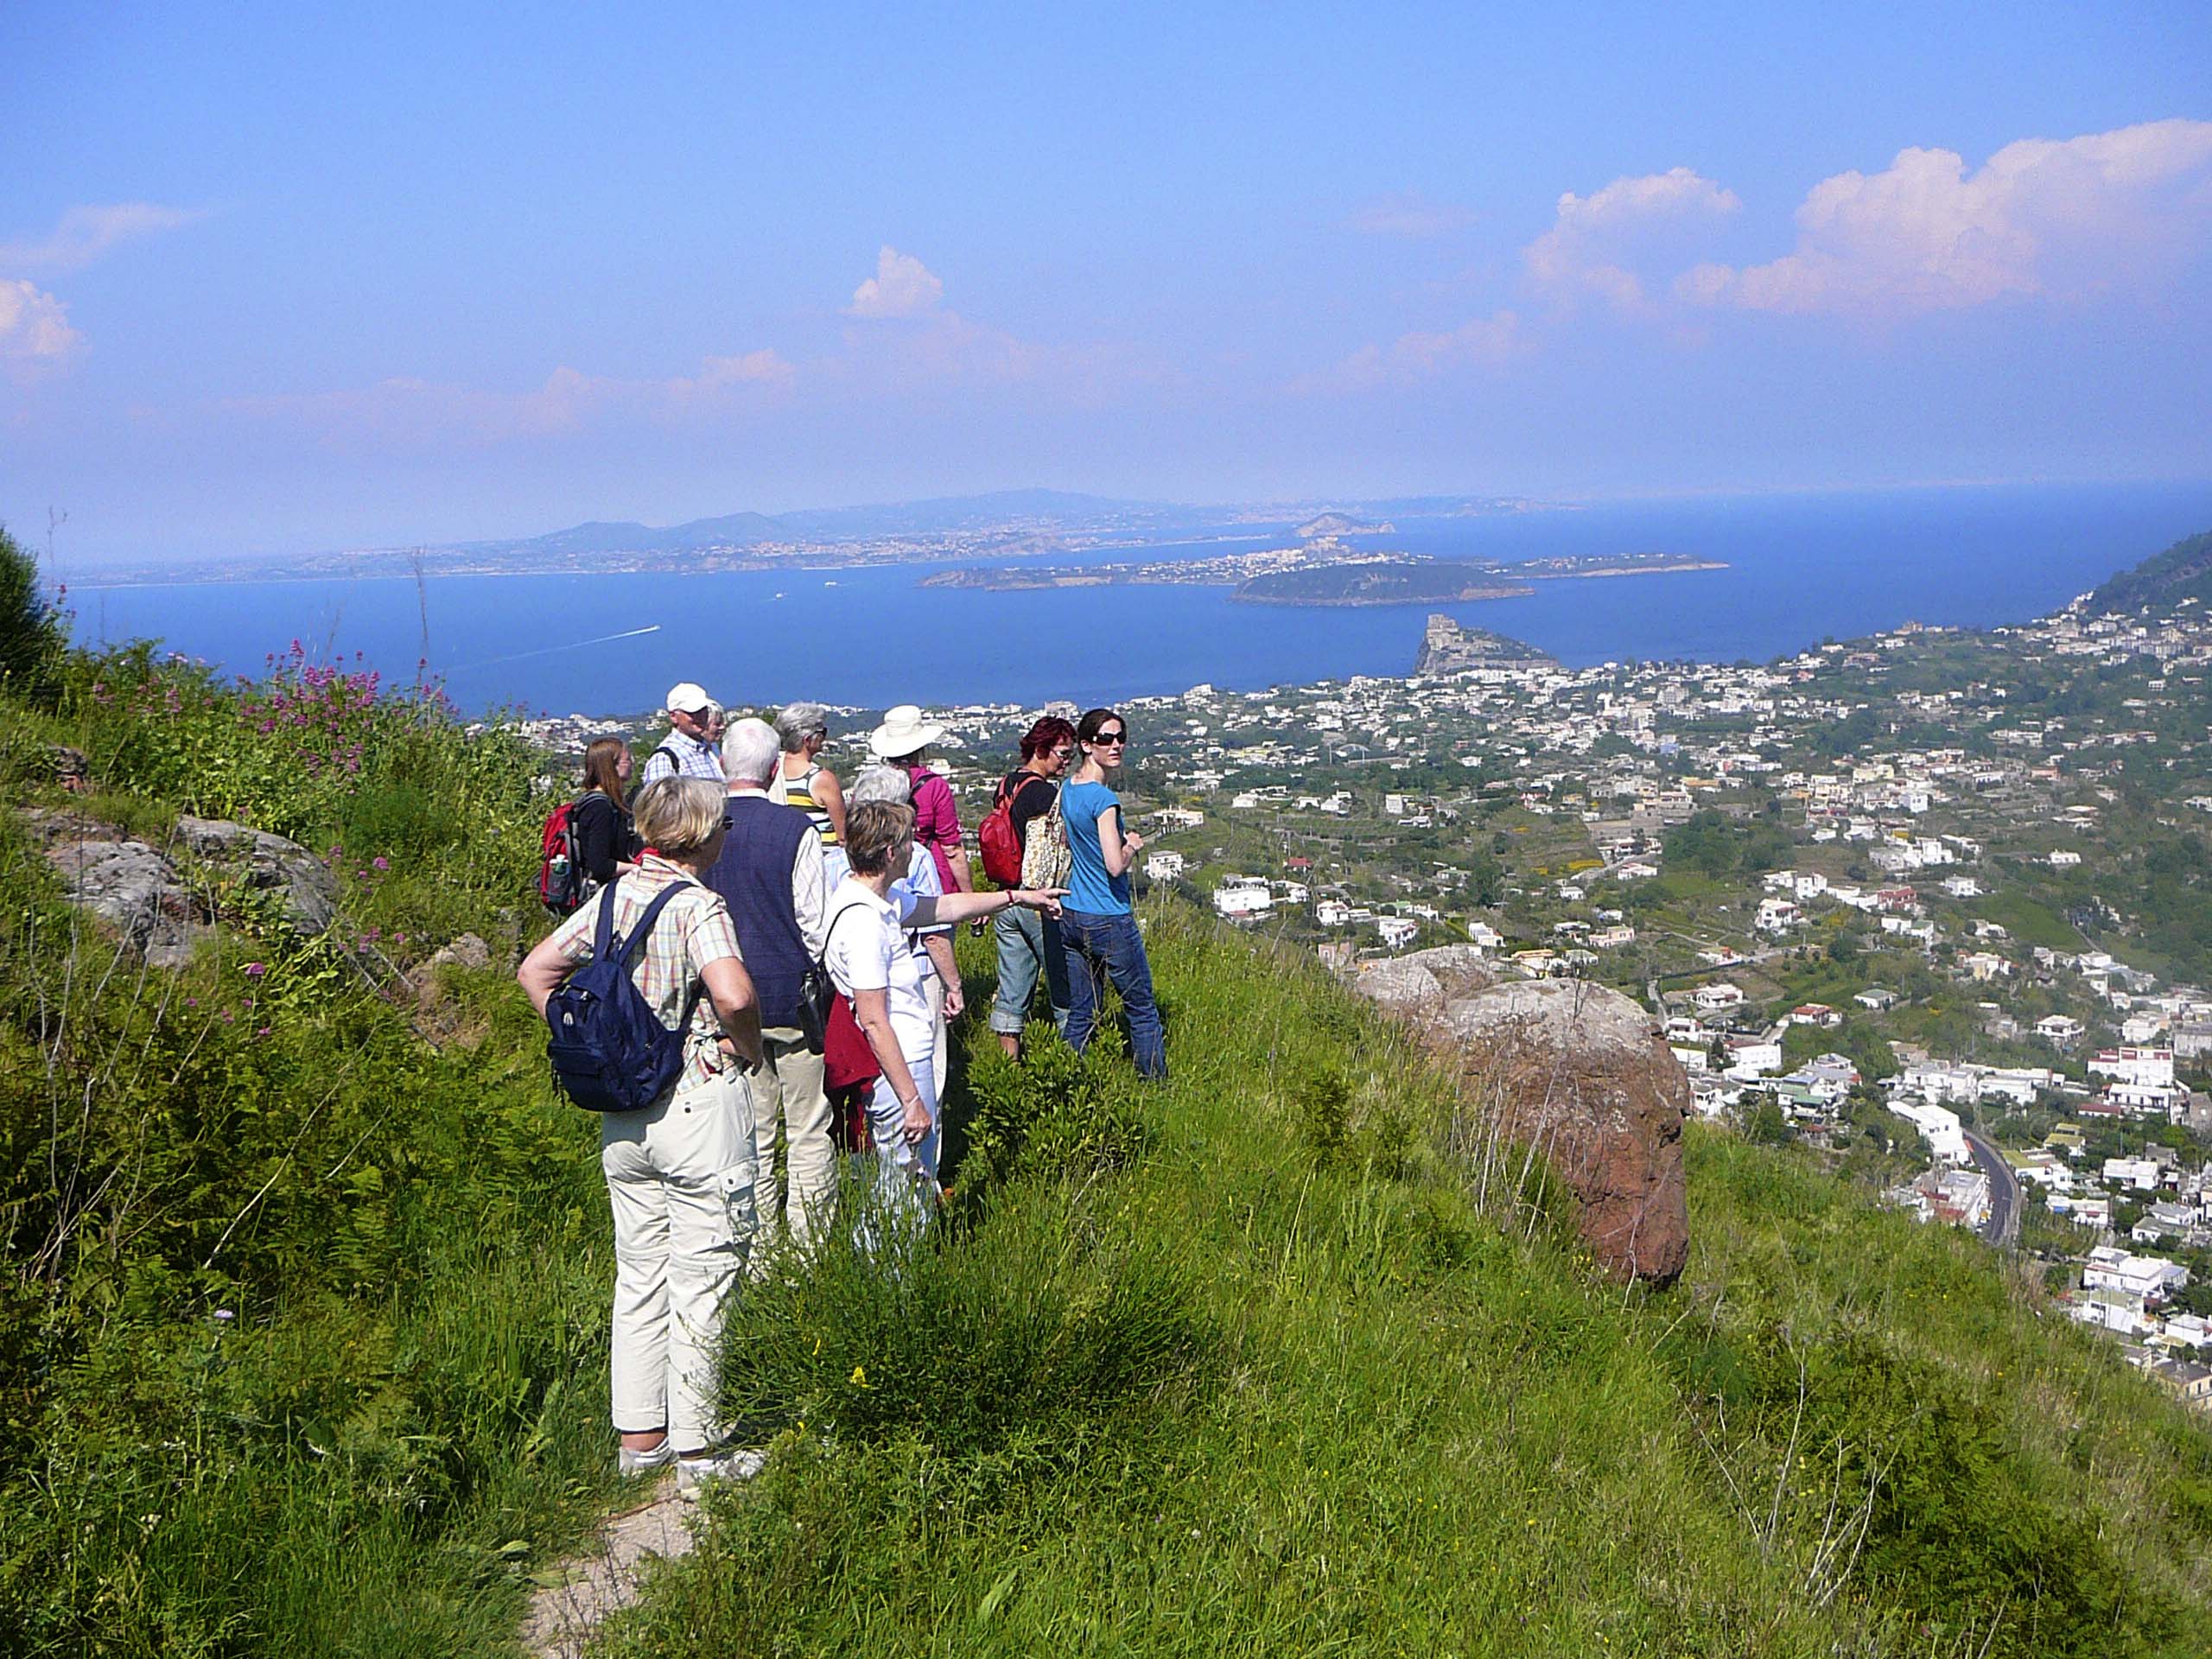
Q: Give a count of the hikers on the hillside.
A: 11